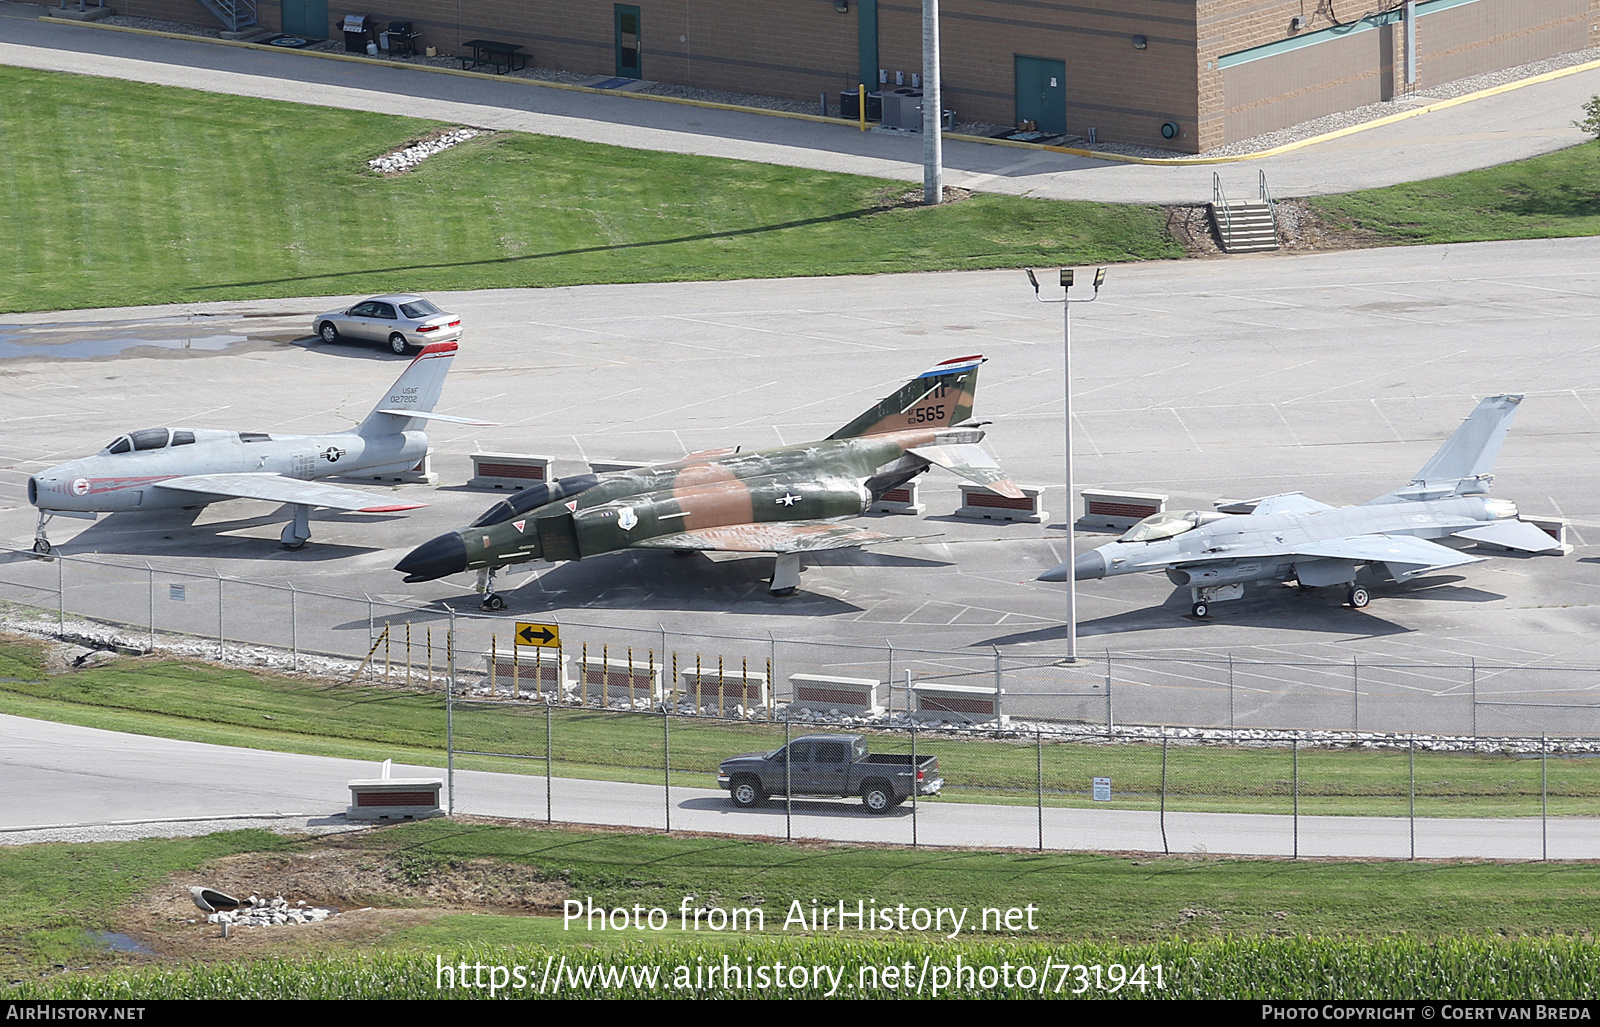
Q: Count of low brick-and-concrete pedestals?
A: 14